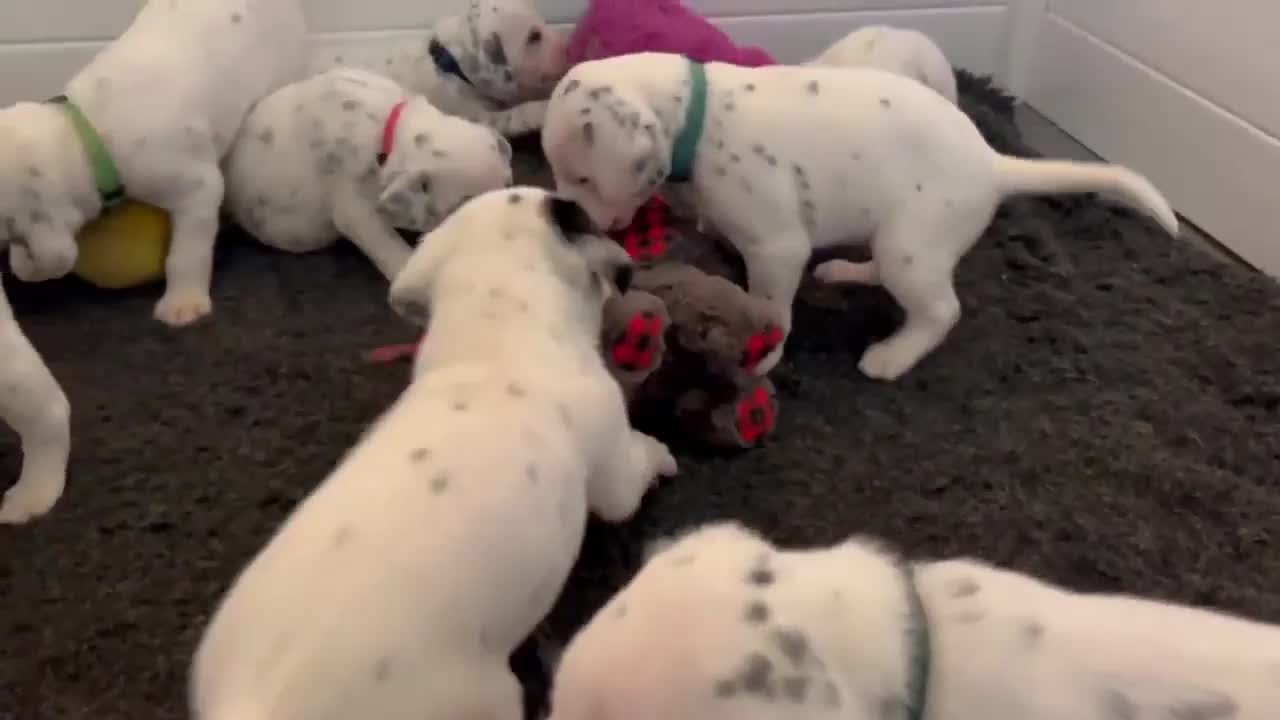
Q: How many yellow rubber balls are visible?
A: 1